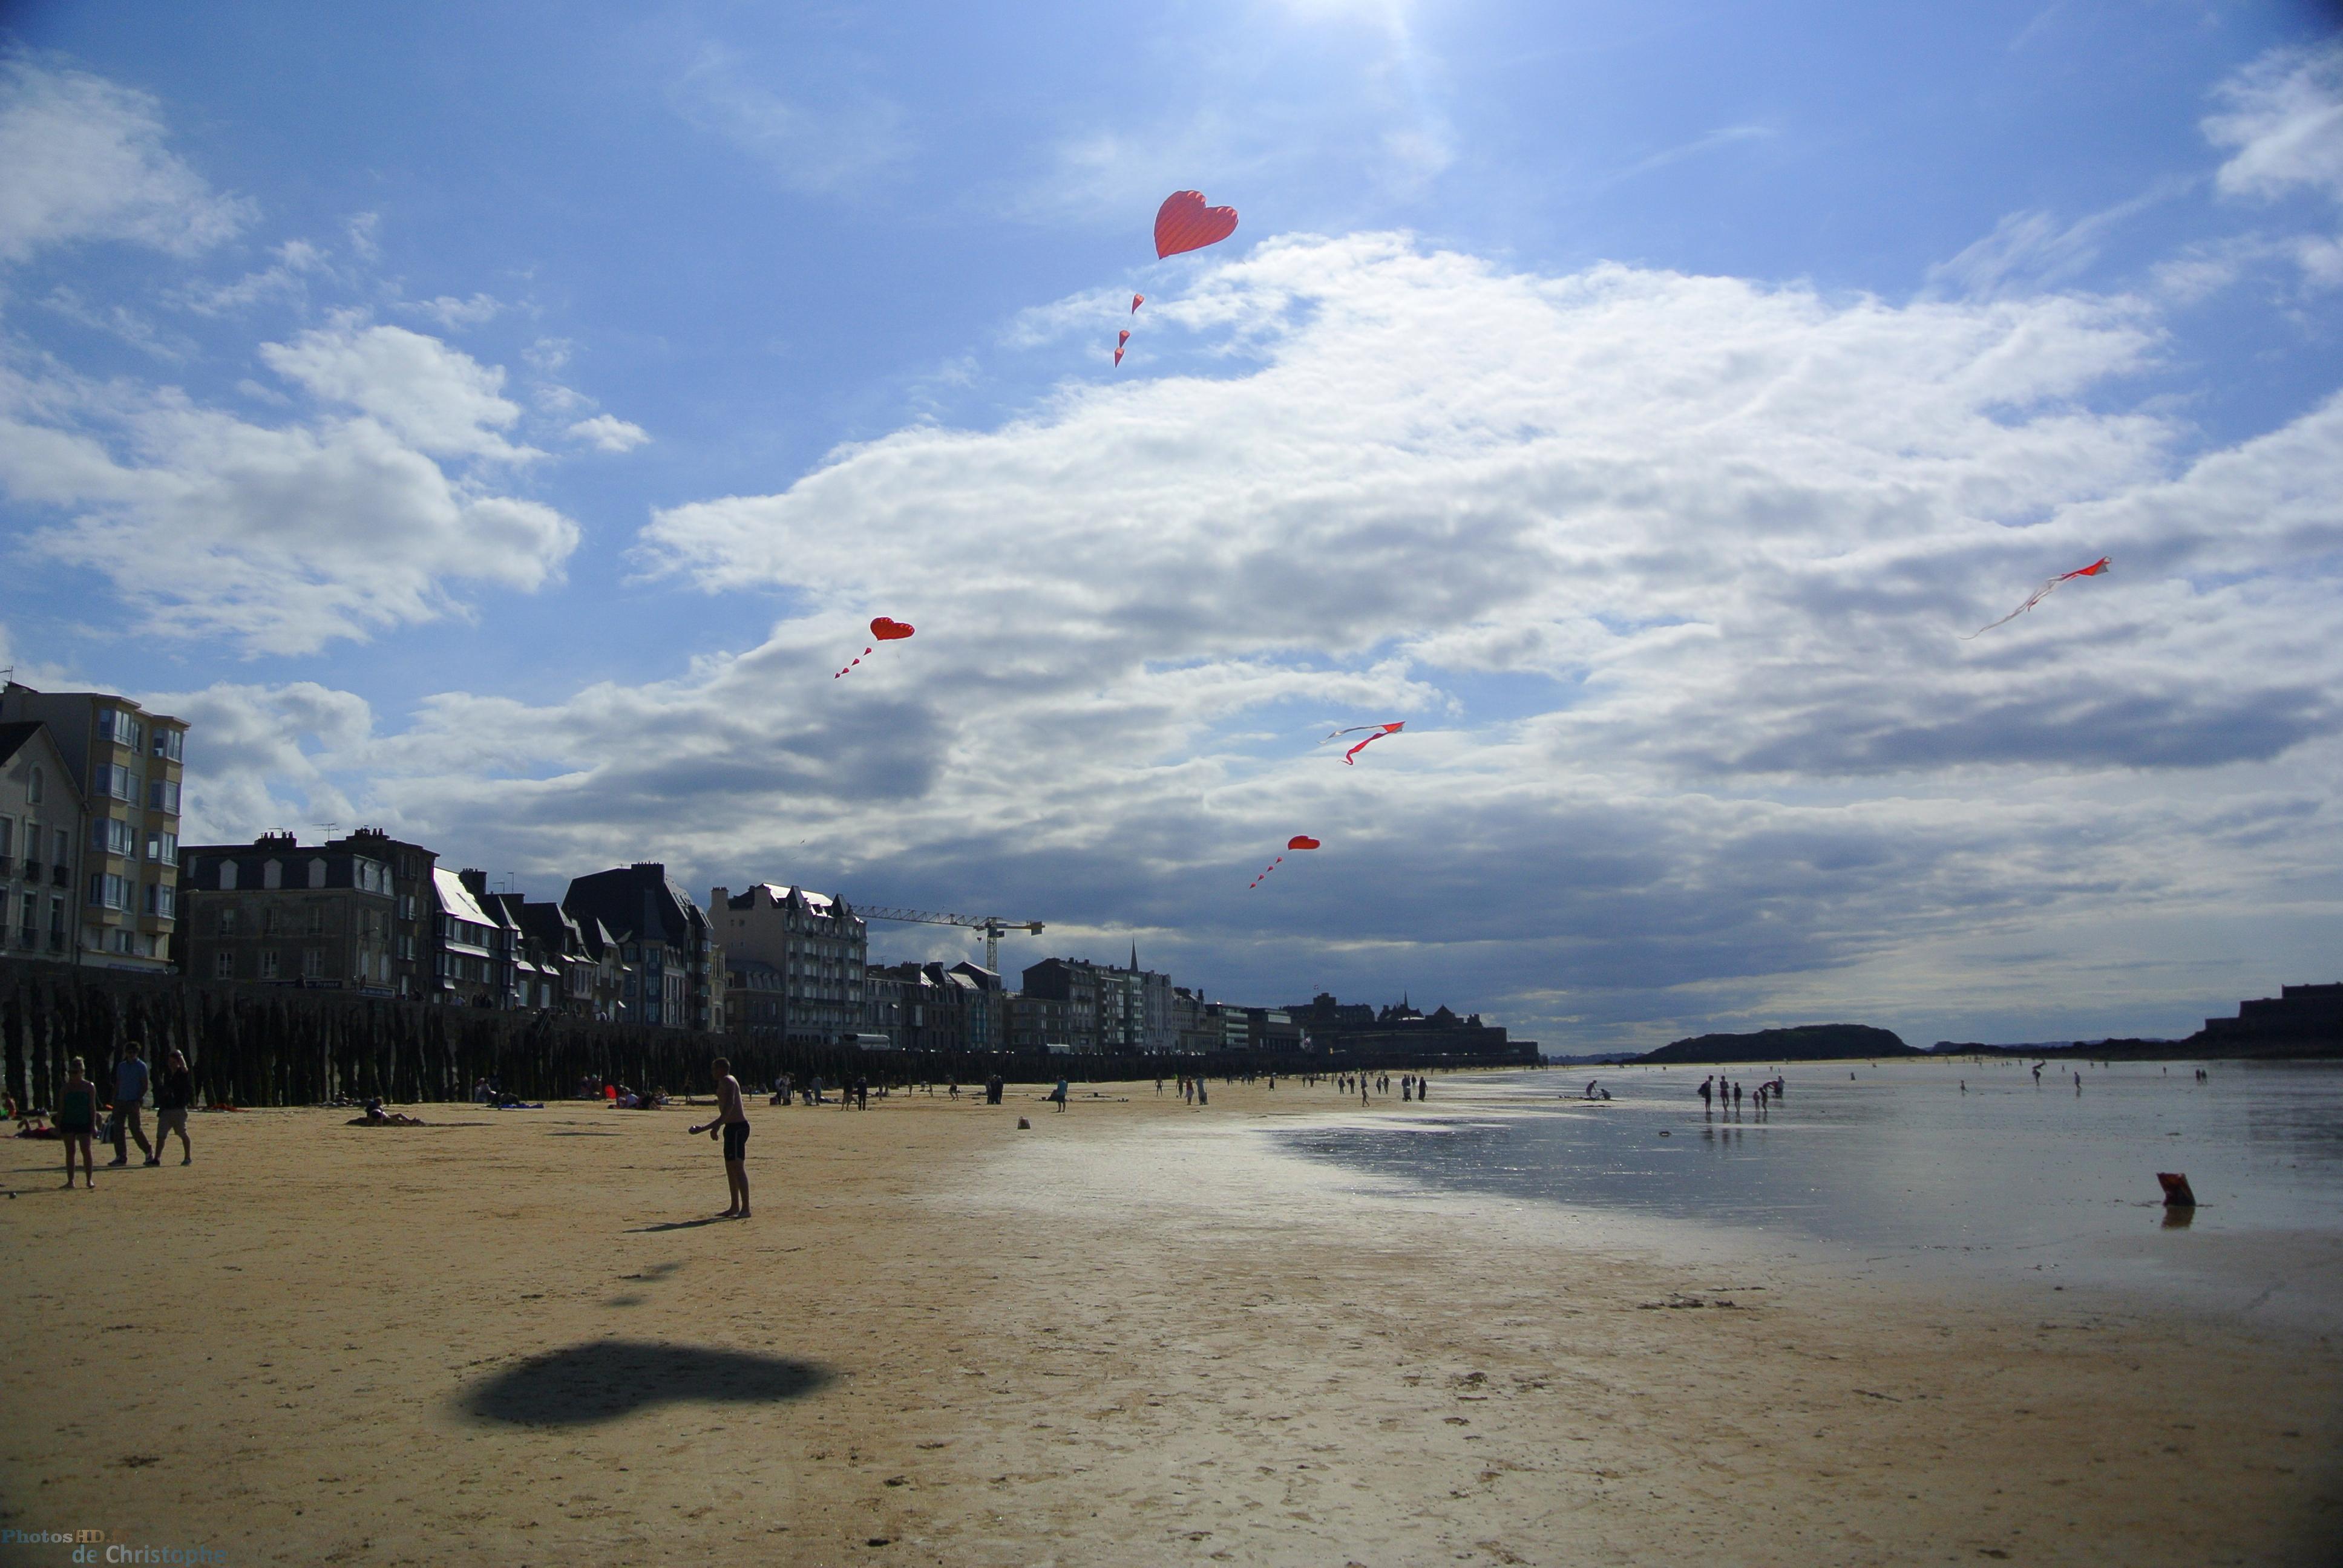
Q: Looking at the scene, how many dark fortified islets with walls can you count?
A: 1